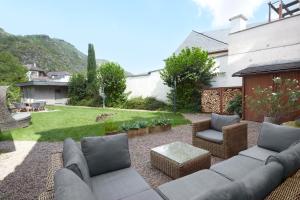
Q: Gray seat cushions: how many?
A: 6